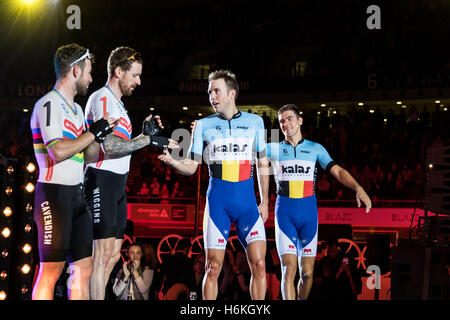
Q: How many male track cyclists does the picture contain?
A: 4